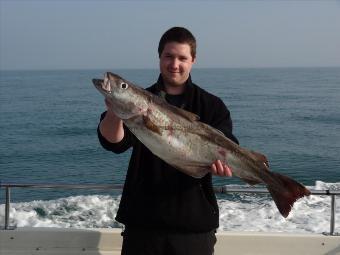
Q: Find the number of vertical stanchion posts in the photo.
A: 2